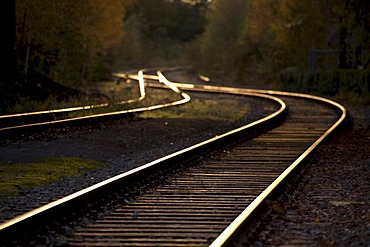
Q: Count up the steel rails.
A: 4